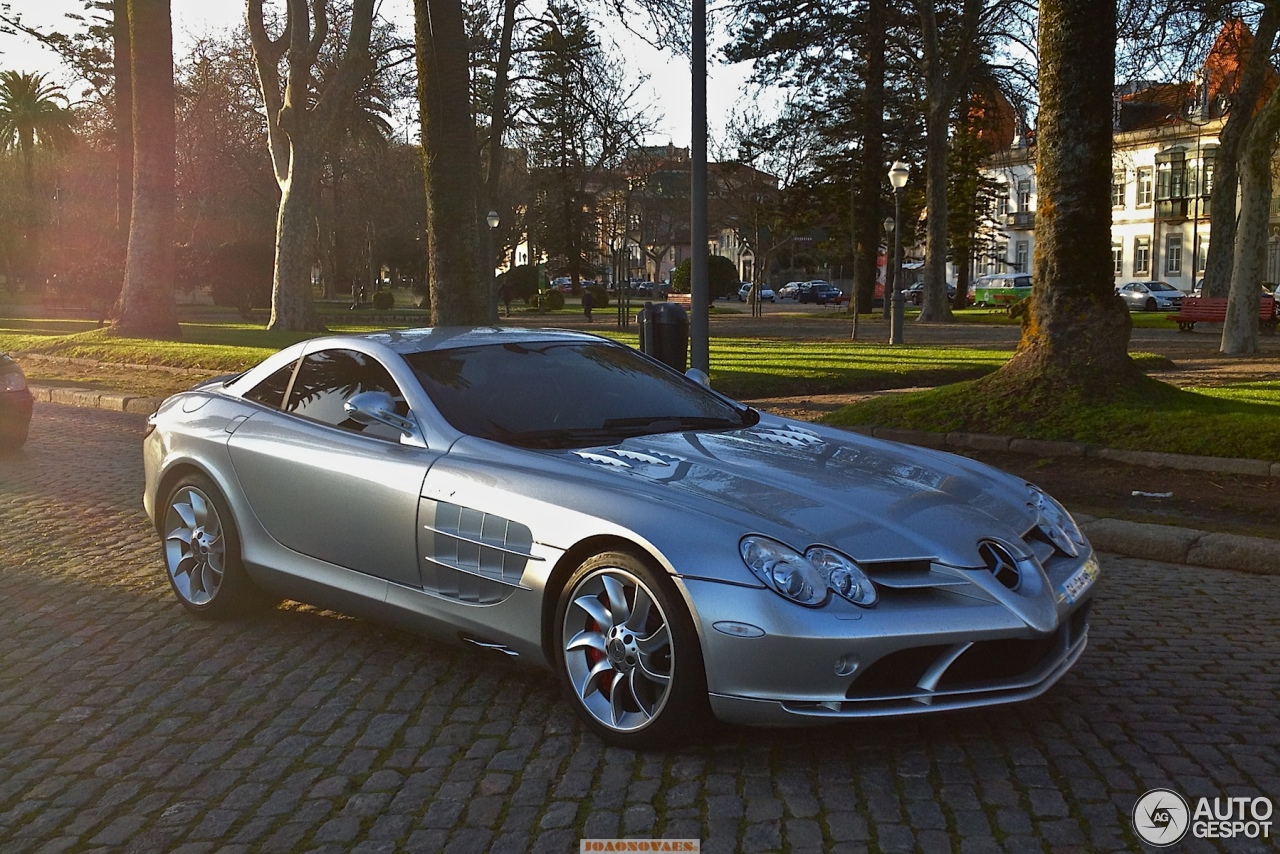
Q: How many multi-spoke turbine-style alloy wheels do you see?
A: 2